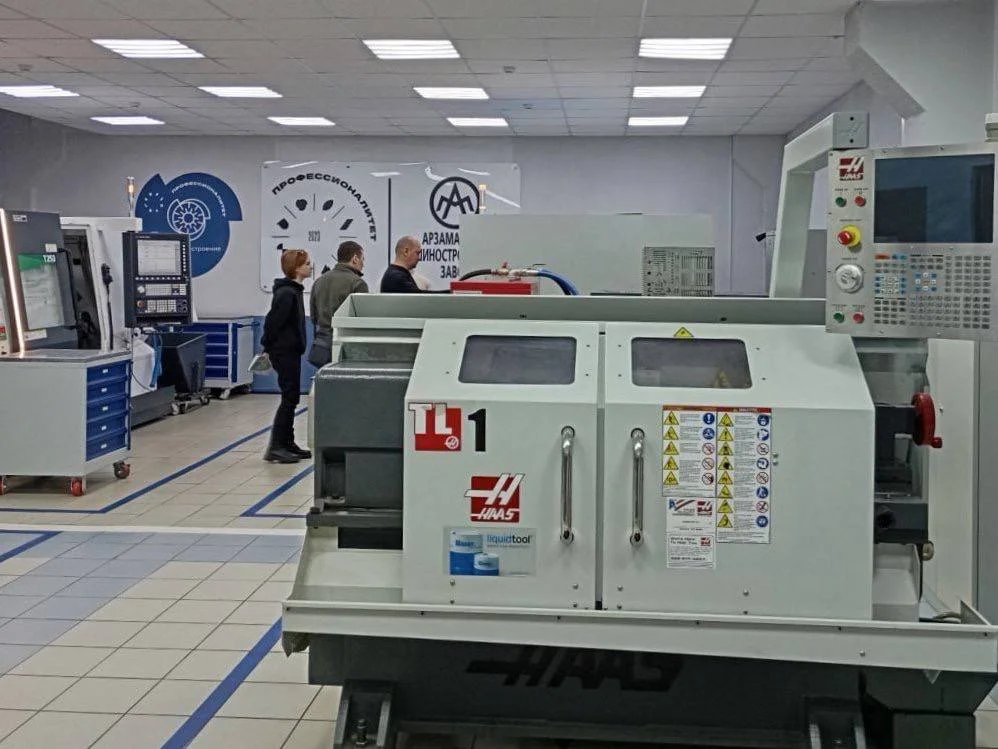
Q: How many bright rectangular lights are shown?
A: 11